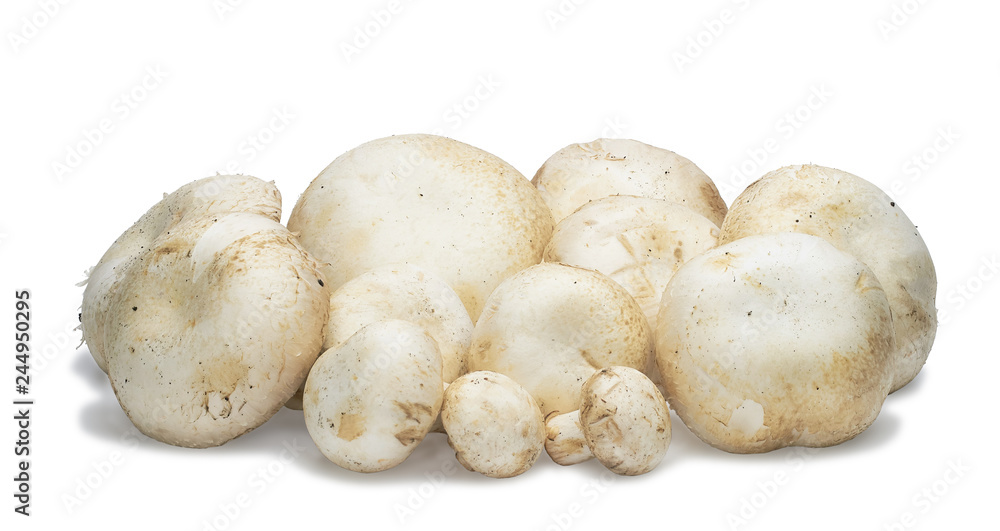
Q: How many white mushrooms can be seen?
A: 12